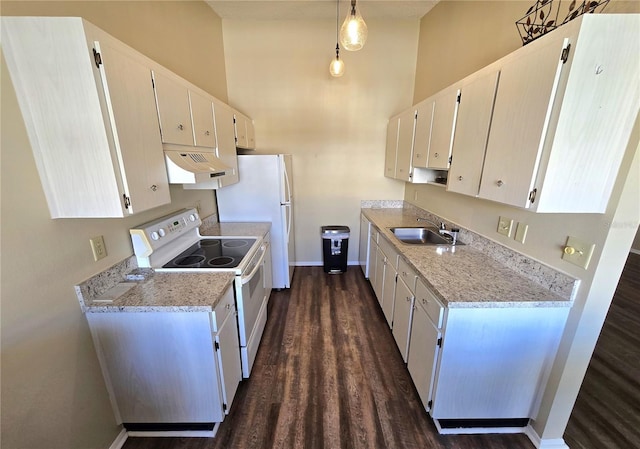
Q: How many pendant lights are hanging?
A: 2